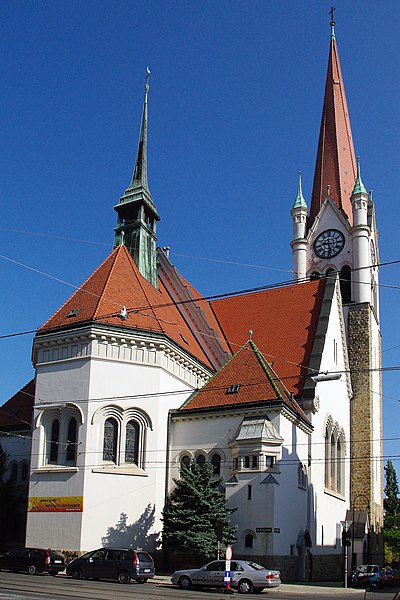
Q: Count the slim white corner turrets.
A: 2